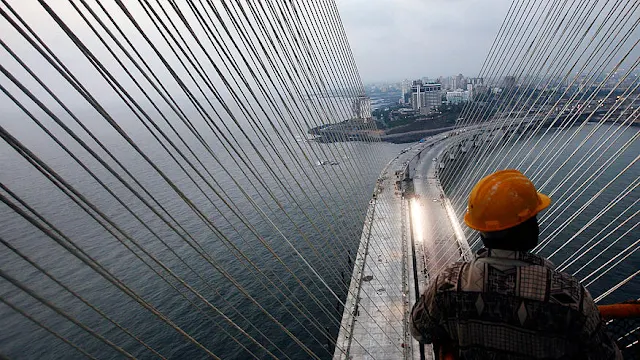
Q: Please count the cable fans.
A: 2